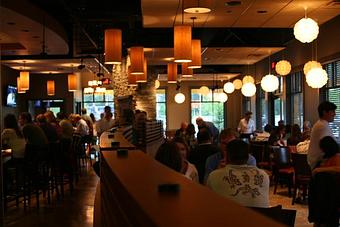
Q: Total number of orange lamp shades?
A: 12